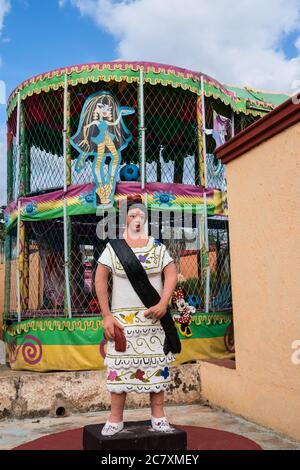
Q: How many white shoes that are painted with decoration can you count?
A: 2